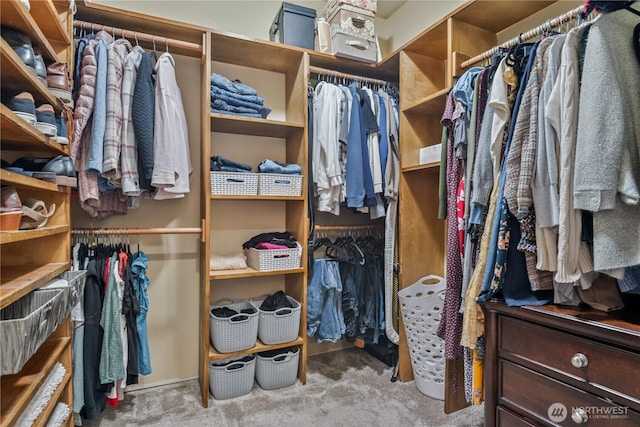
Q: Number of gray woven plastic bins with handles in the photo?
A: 4